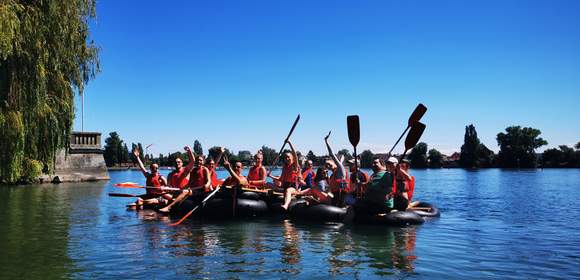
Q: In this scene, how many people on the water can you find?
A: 14